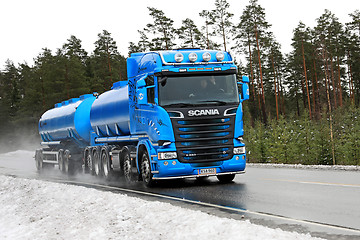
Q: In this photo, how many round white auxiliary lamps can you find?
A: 4